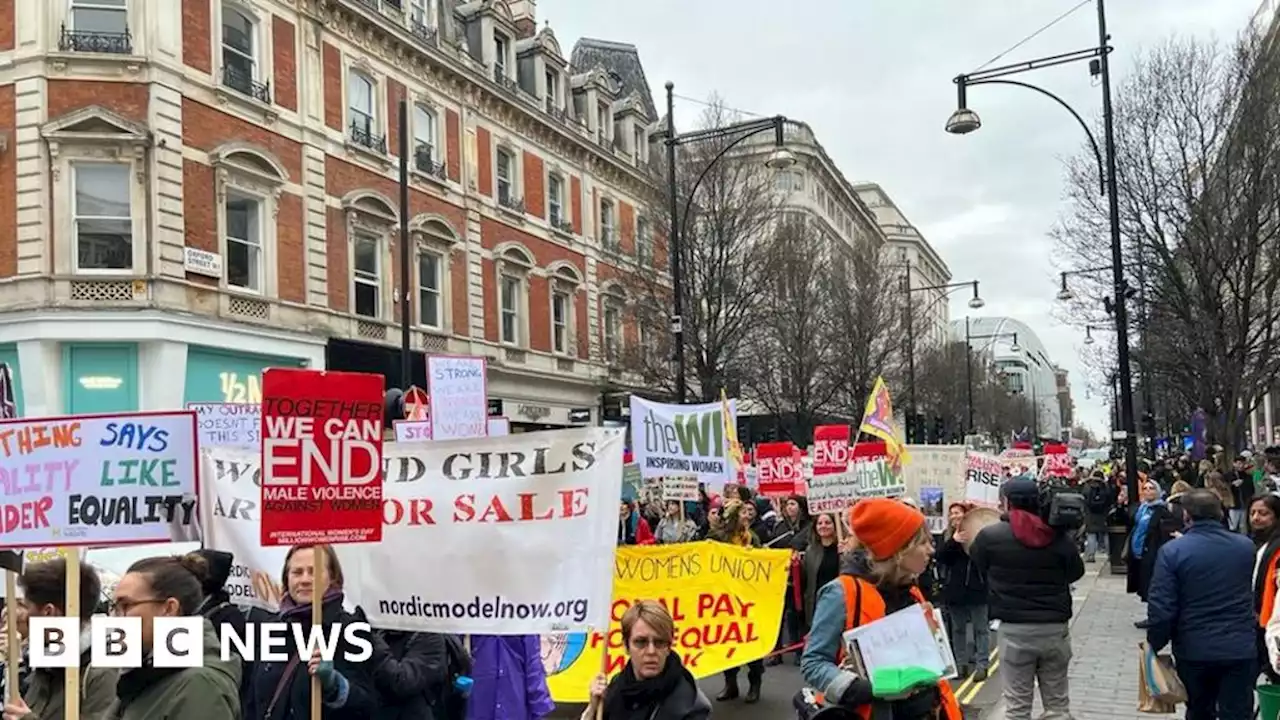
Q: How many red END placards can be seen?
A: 4